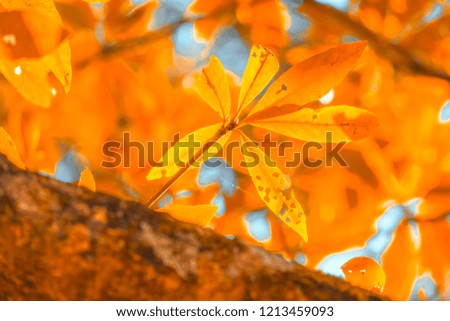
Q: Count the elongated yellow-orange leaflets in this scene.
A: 6